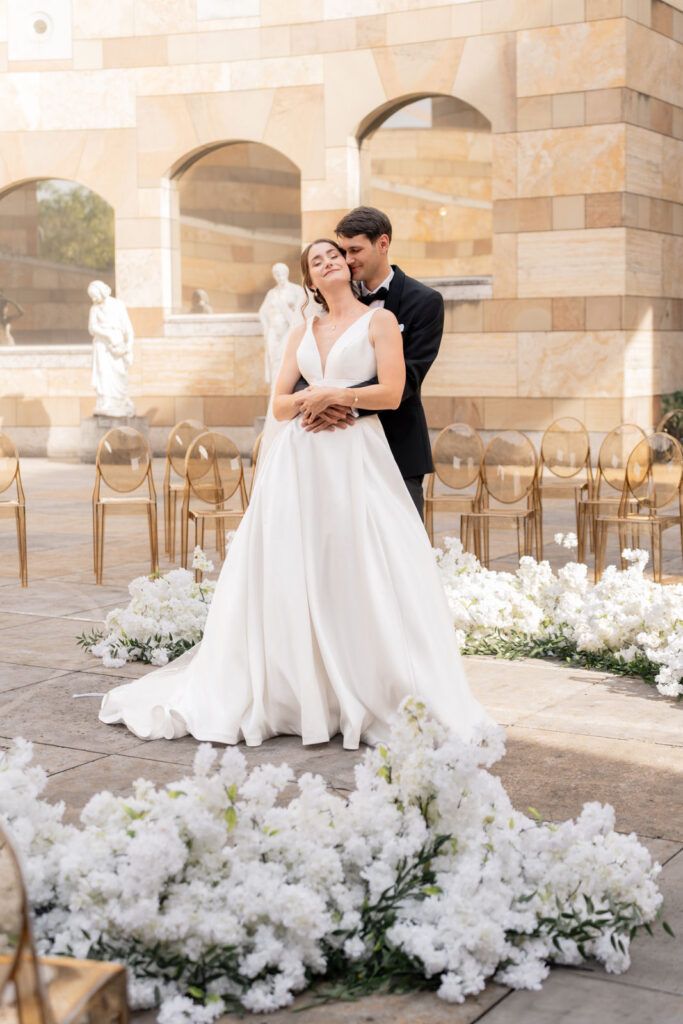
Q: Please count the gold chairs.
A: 12